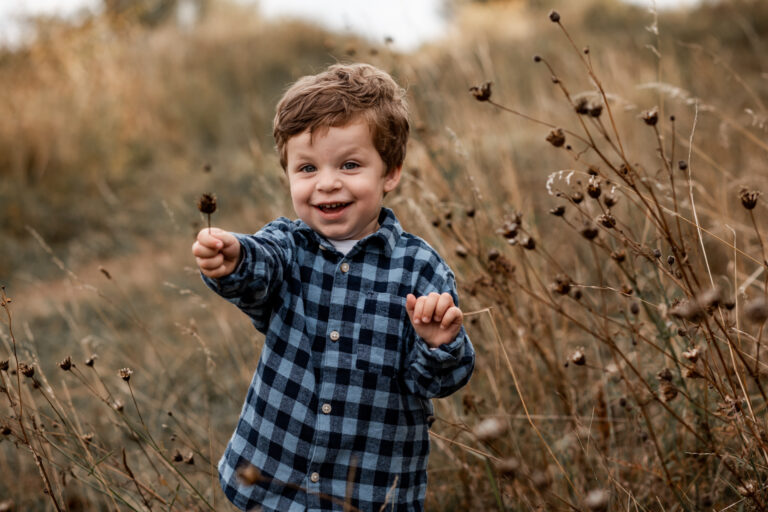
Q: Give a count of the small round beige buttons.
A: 4